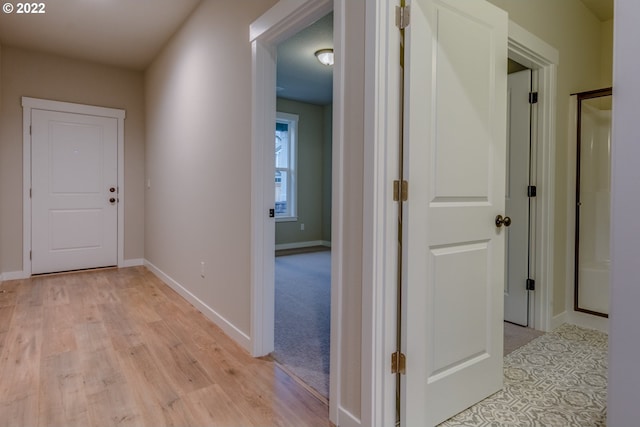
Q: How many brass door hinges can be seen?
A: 3